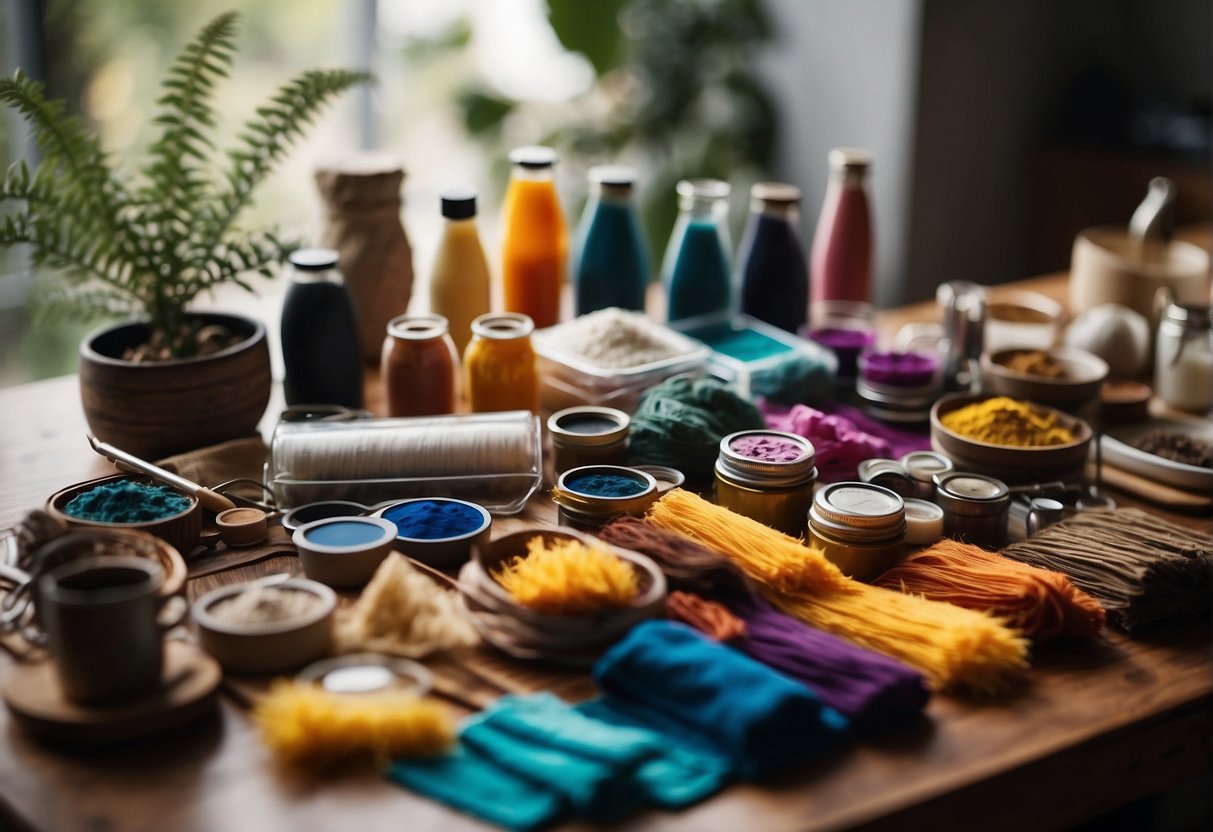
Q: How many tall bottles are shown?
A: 7